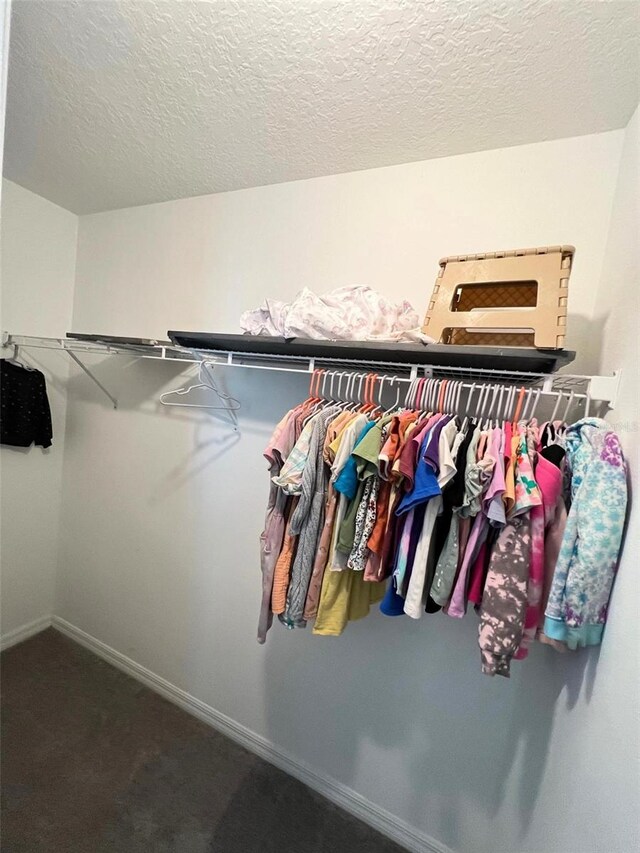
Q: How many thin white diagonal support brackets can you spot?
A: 2